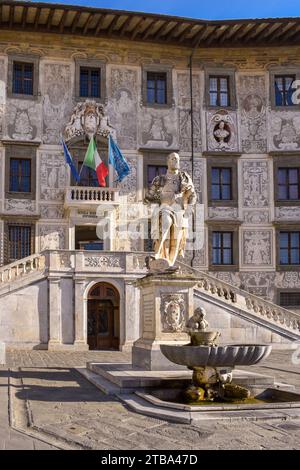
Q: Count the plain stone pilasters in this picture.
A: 3